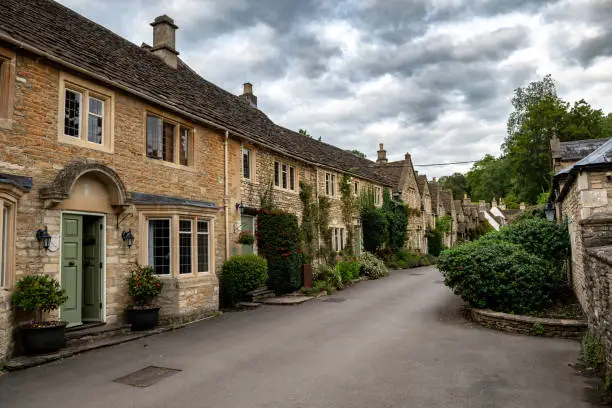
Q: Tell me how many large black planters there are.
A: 2